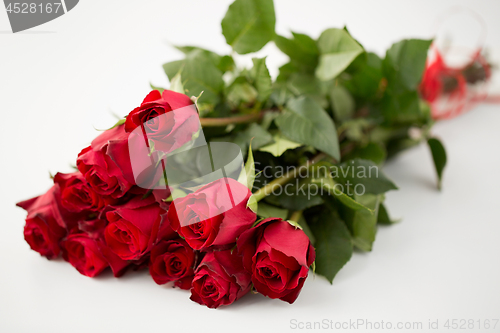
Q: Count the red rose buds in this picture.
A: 10